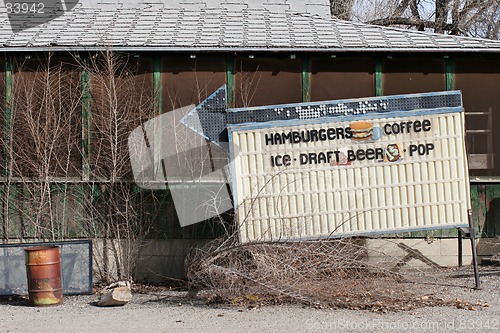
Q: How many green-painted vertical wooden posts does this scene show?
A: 7